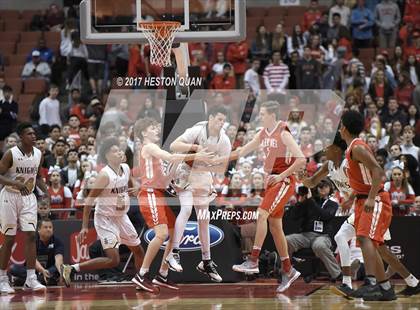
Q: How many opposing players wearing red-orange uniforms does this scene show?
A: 3